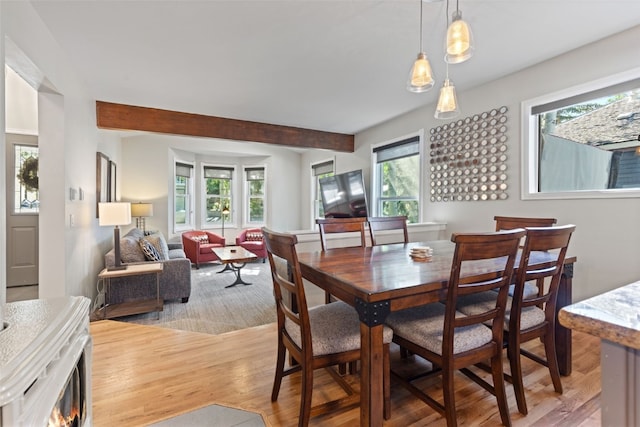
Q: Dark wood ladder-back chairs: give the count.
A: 6